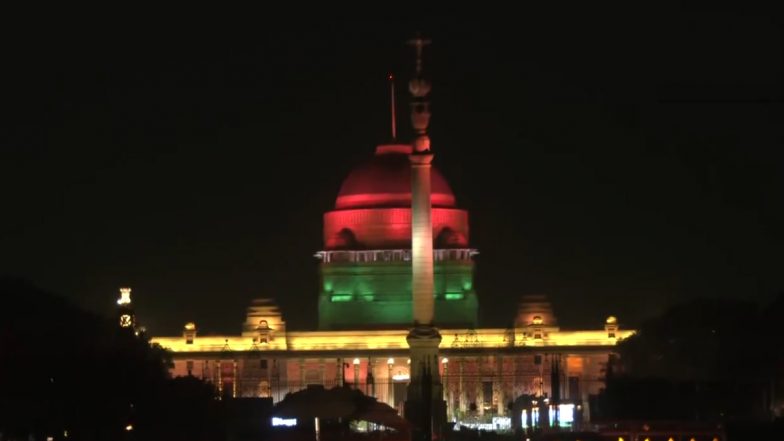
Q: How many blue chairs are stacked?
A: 0